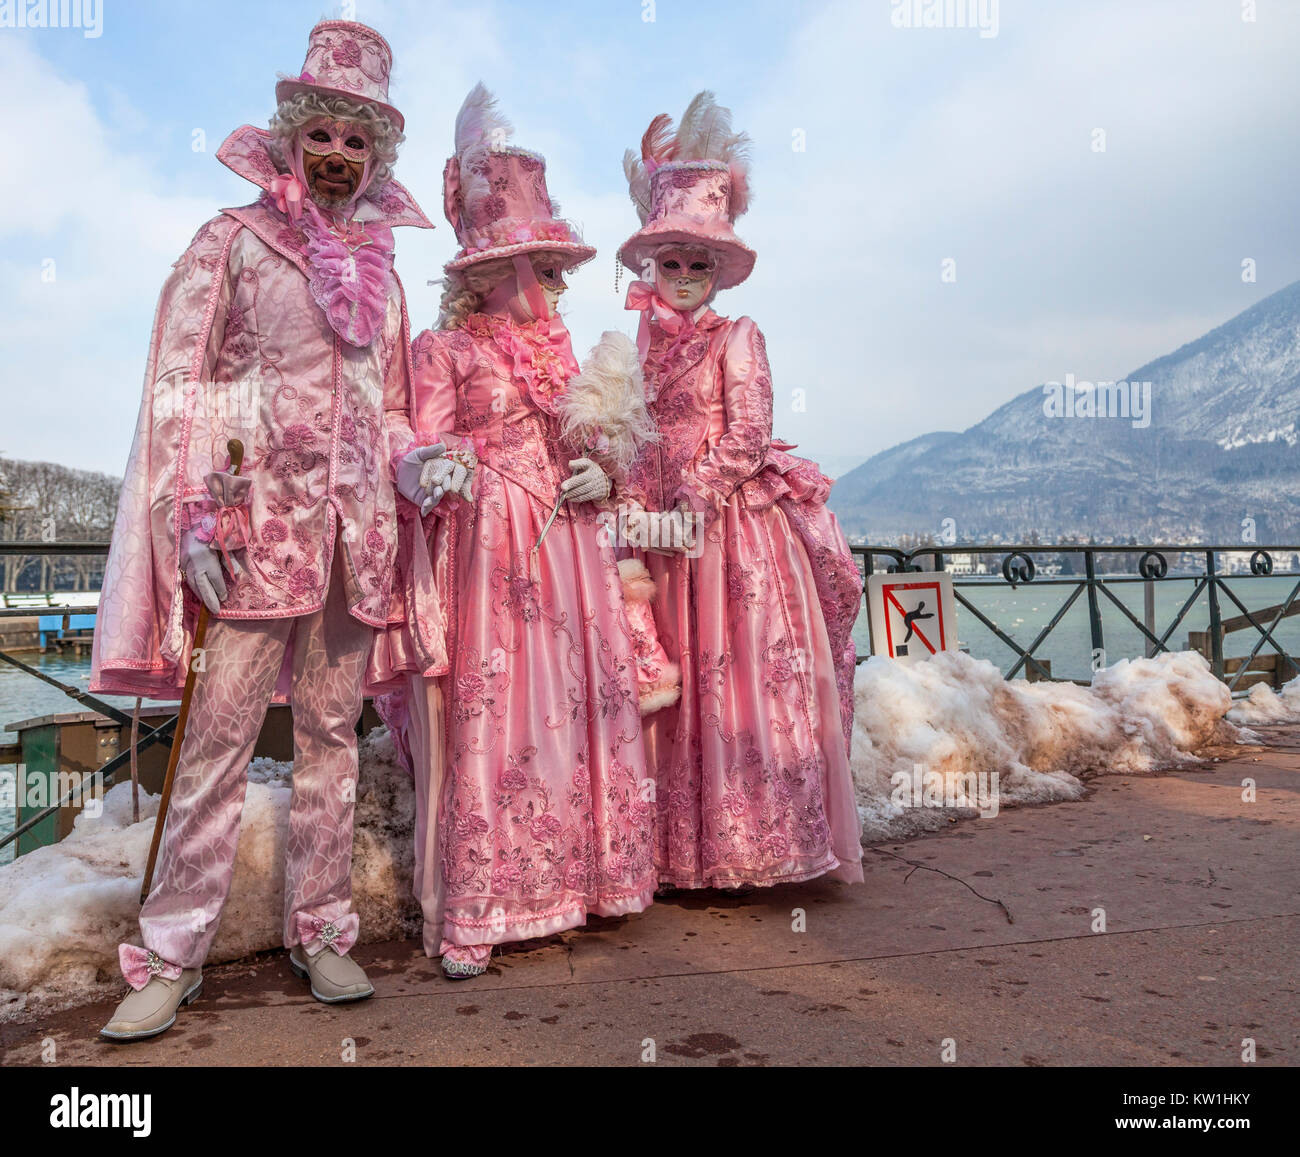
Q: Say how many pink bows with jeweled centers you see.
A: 2